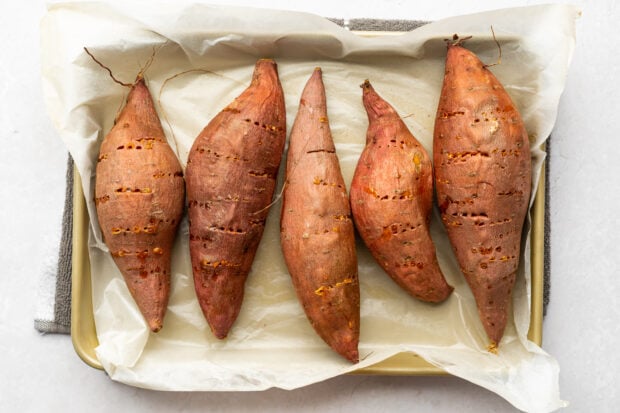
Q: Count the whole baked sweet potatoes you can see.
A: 5